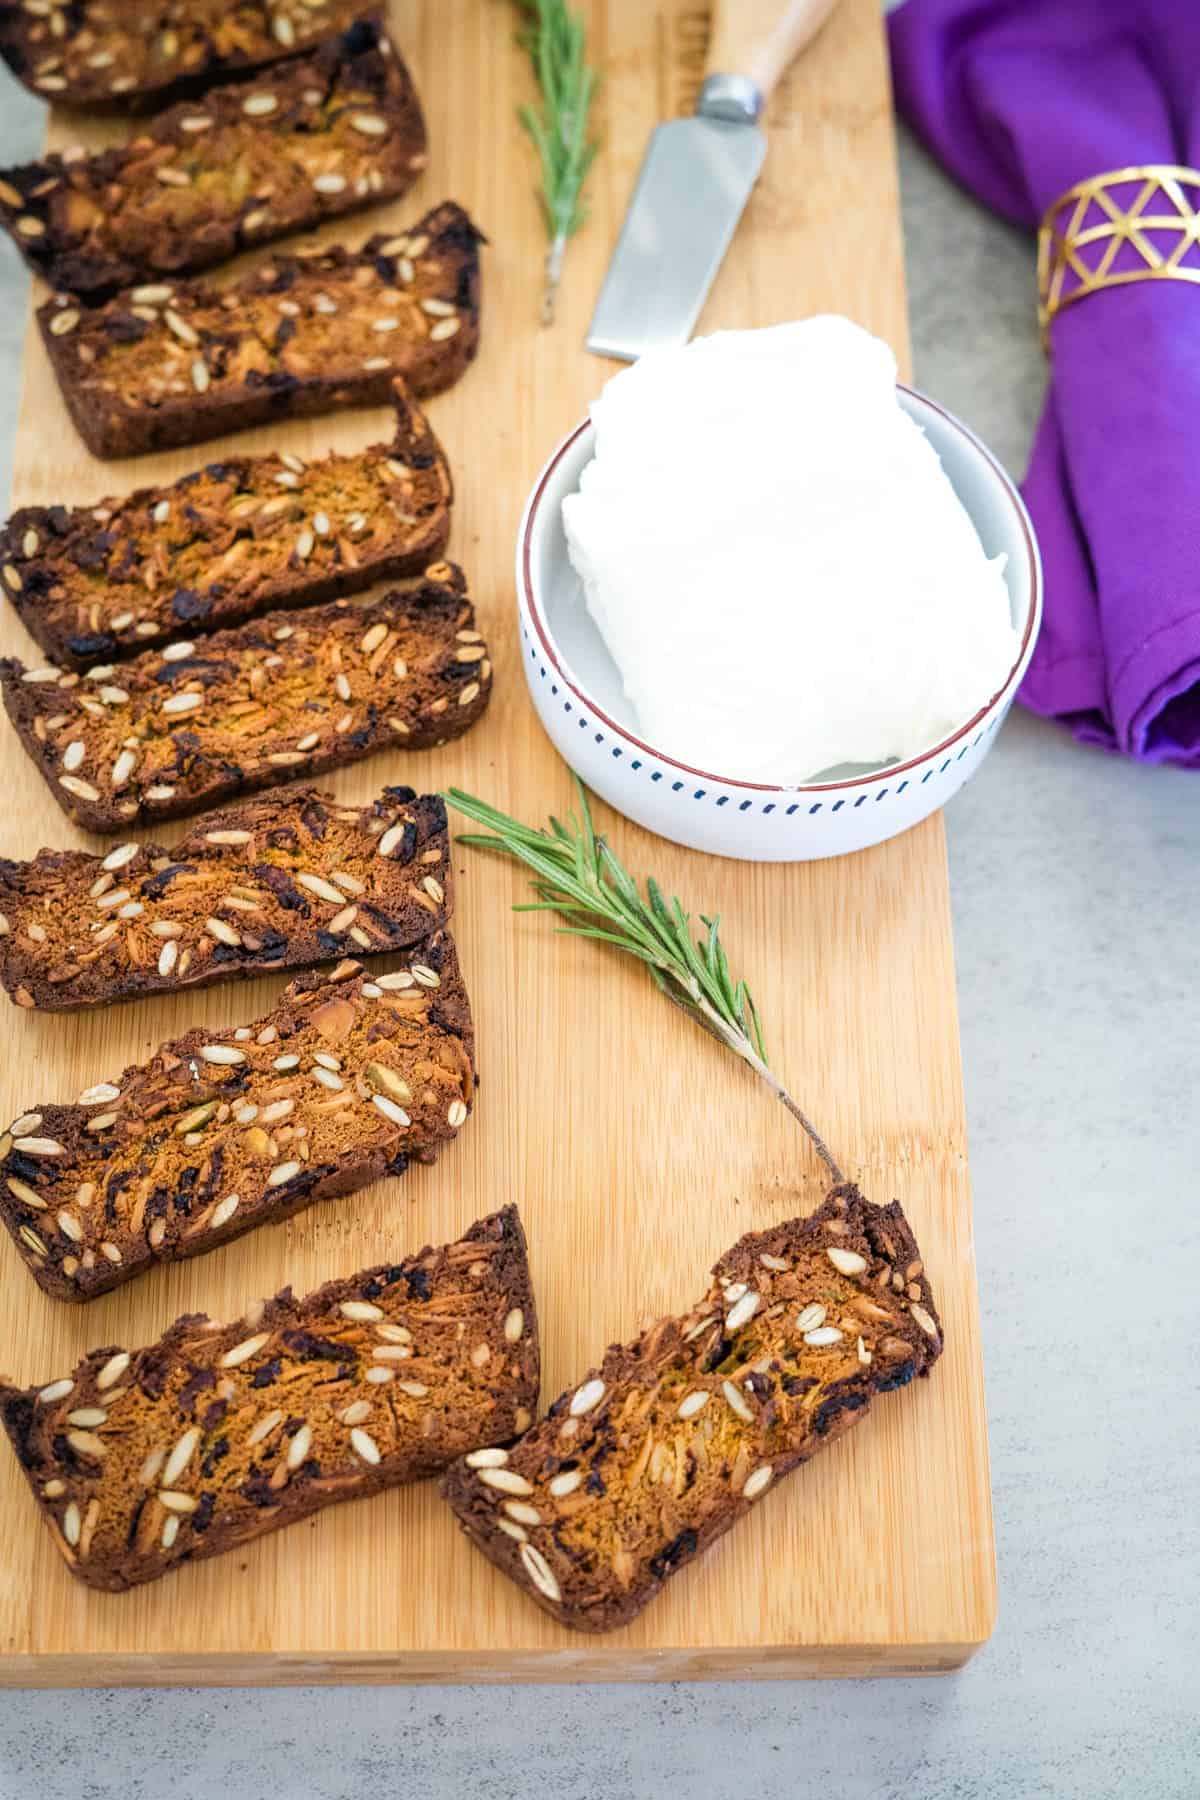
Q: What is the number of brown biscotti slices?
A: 9